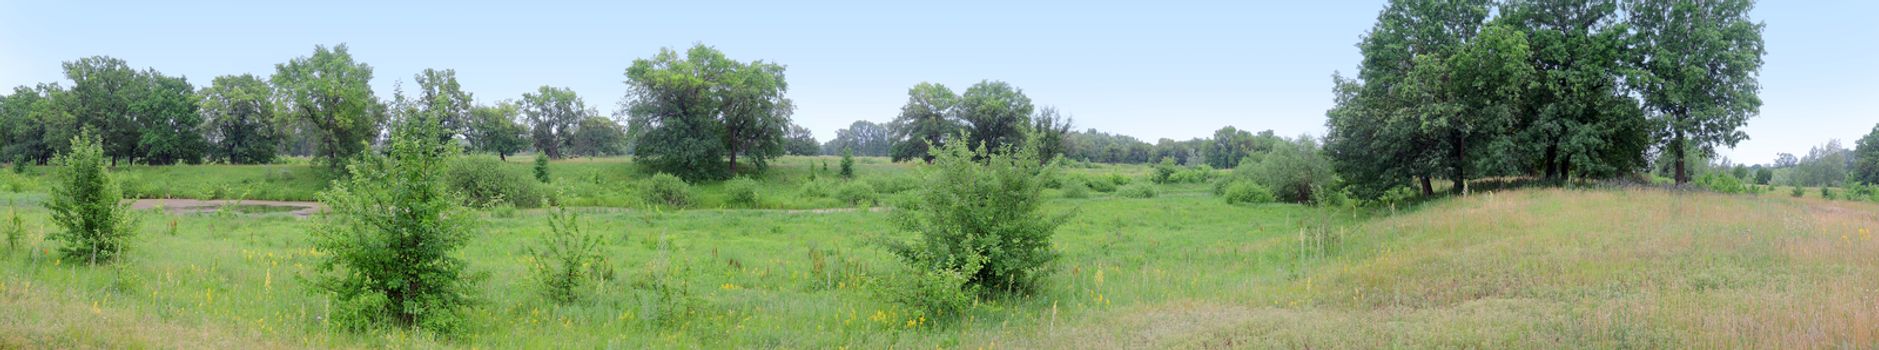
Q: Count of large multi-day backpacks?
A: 0